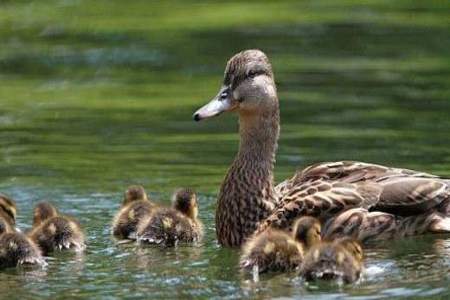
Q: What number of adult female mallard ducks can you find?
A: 1